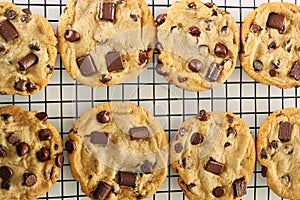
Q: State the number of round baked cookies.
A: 8